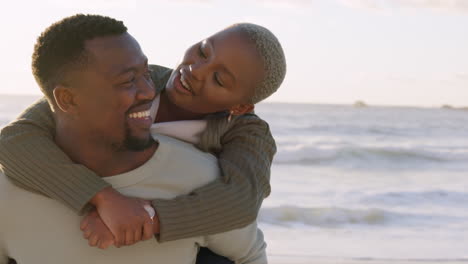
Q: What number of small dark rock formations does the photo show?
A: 2